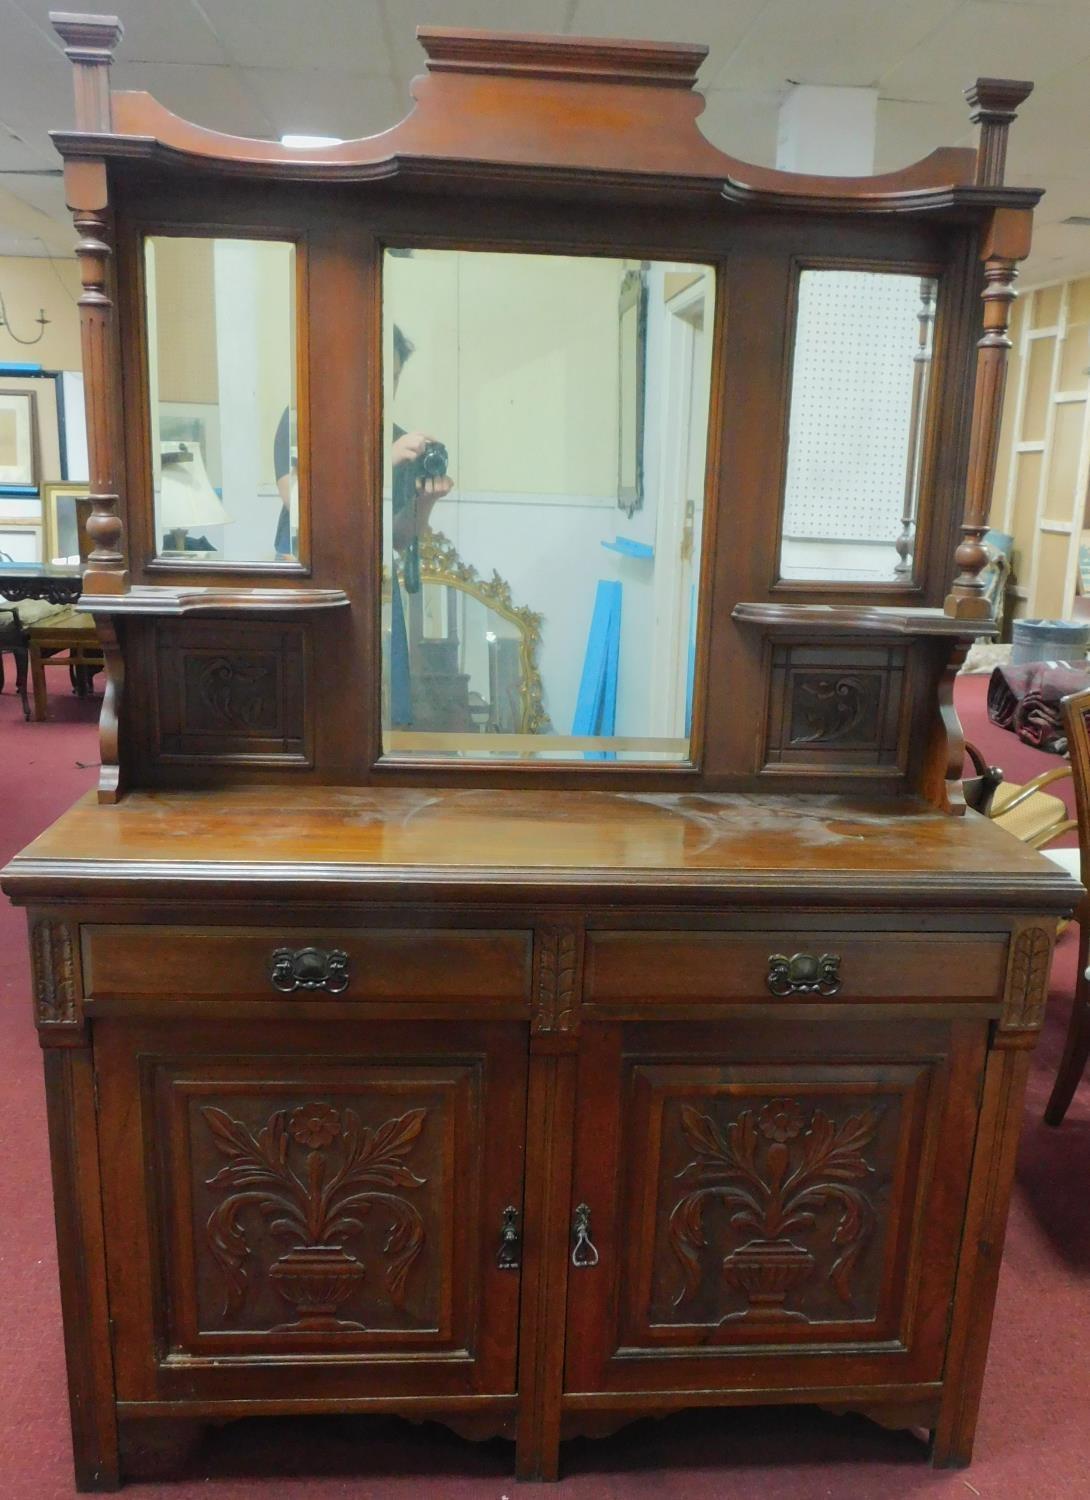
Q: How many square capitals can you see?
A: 2